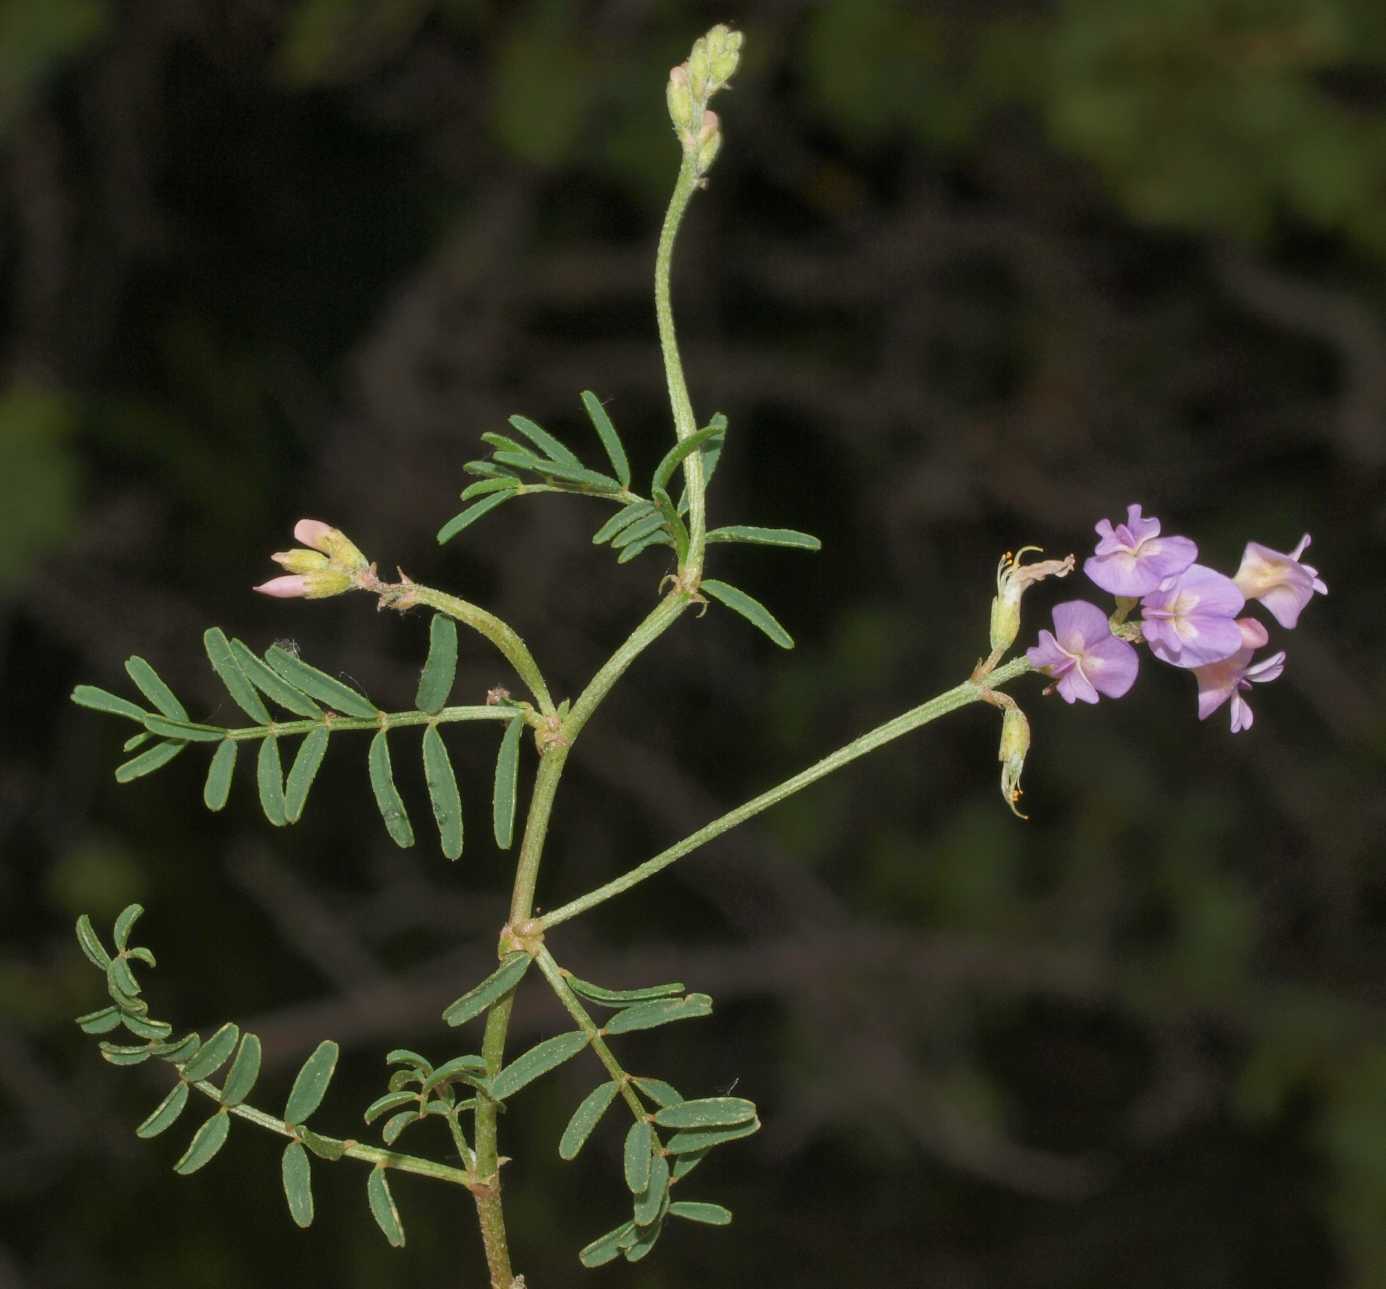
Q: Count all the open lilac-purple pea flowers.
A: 5